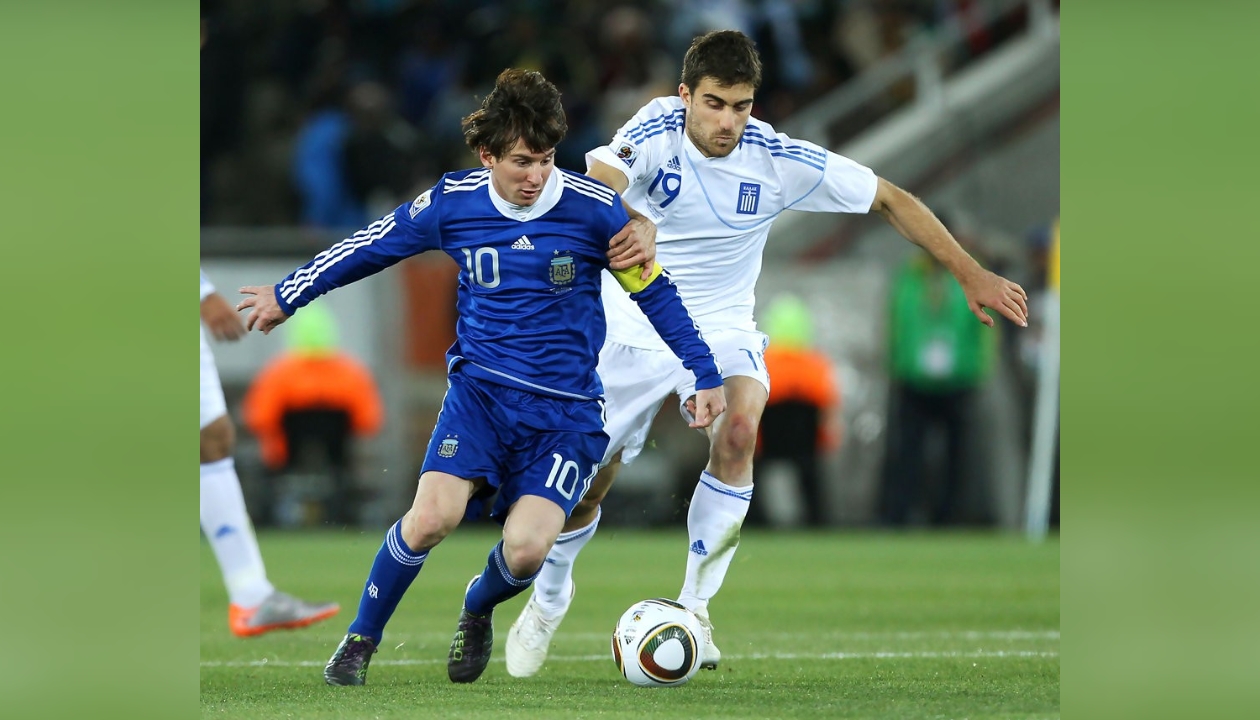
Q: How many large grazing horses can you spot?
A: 0